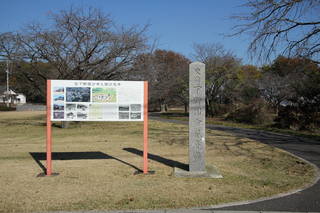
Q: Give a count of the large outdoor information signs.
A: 1